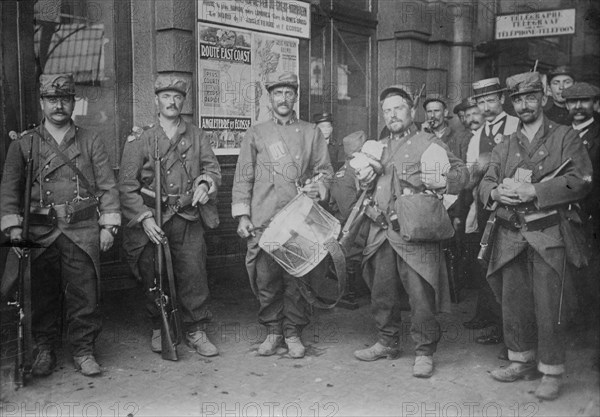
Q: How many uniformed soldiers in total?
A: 5